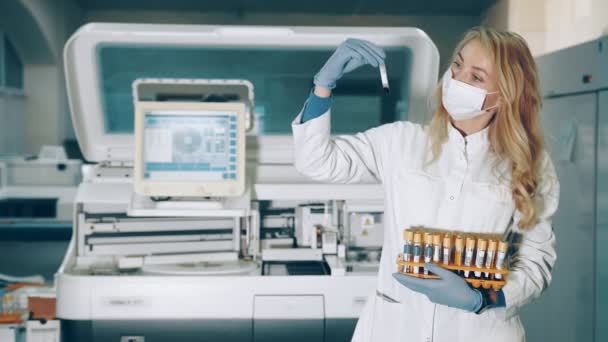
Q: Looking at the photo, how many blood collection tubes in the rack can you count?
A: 10